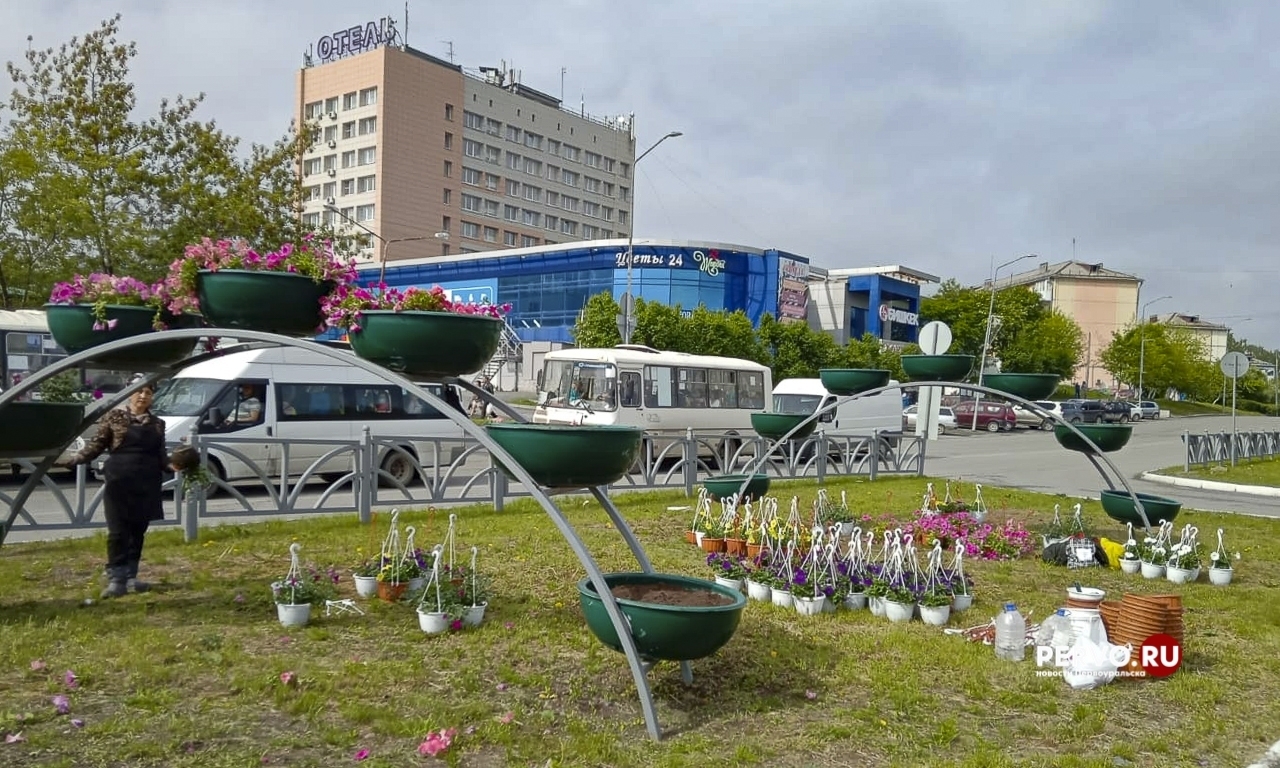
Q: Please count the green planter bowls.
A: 13